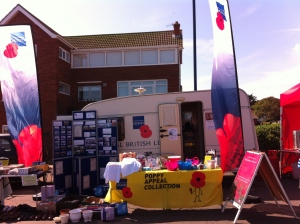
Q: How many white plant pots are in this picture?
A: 3